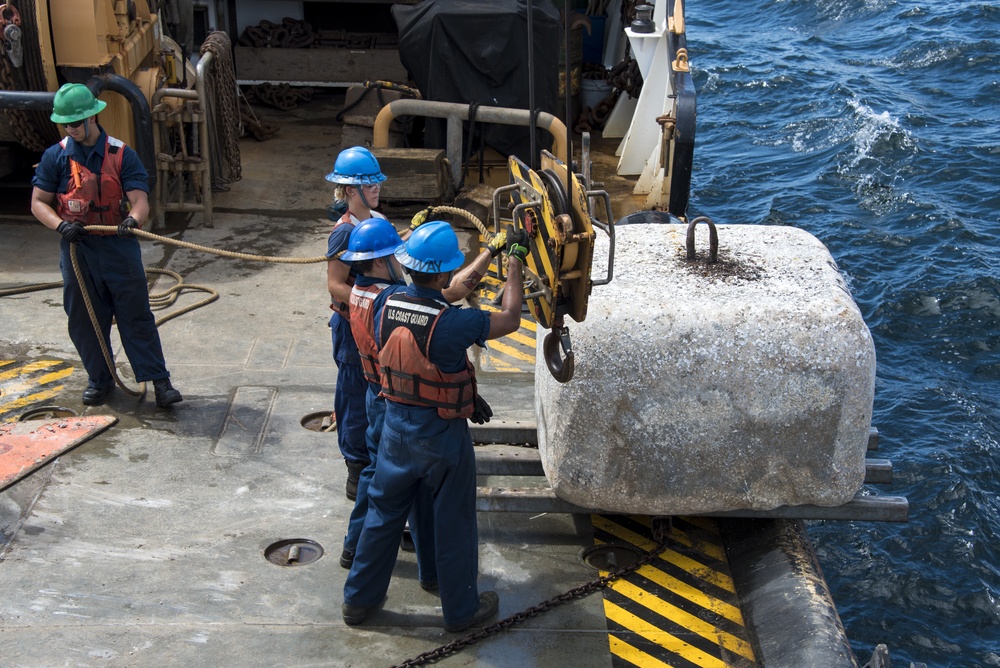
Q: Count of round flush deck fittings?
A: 4